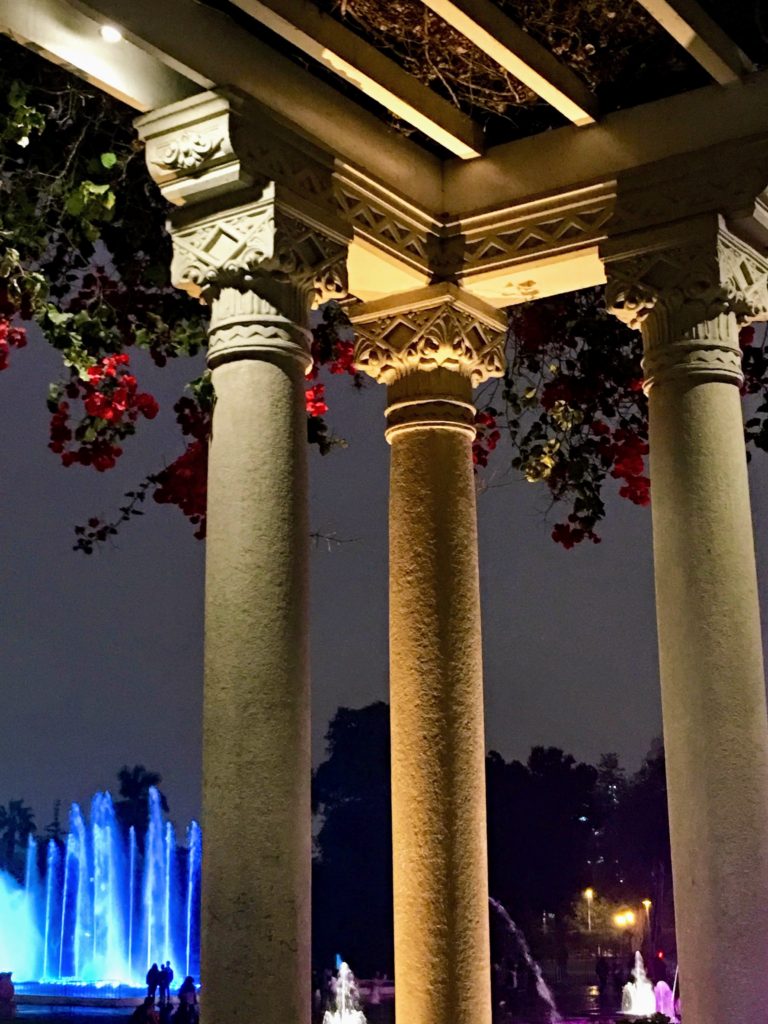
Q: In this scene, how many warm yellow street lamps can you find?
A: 4